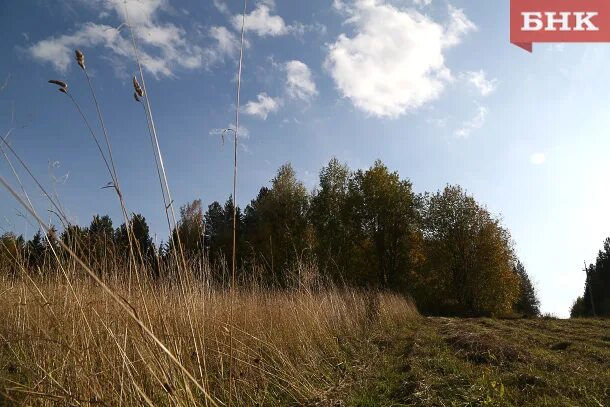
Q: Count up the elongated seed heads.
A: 3